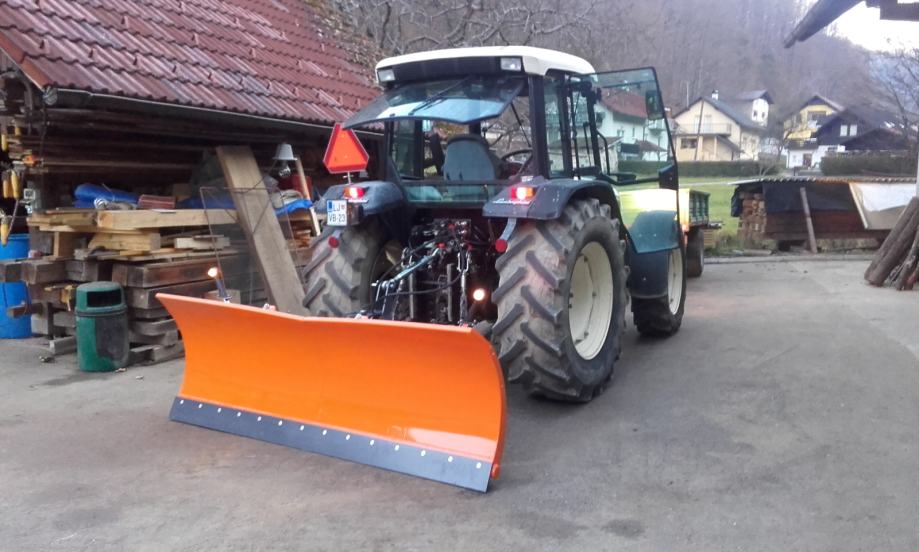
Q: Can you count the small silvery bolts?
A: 14